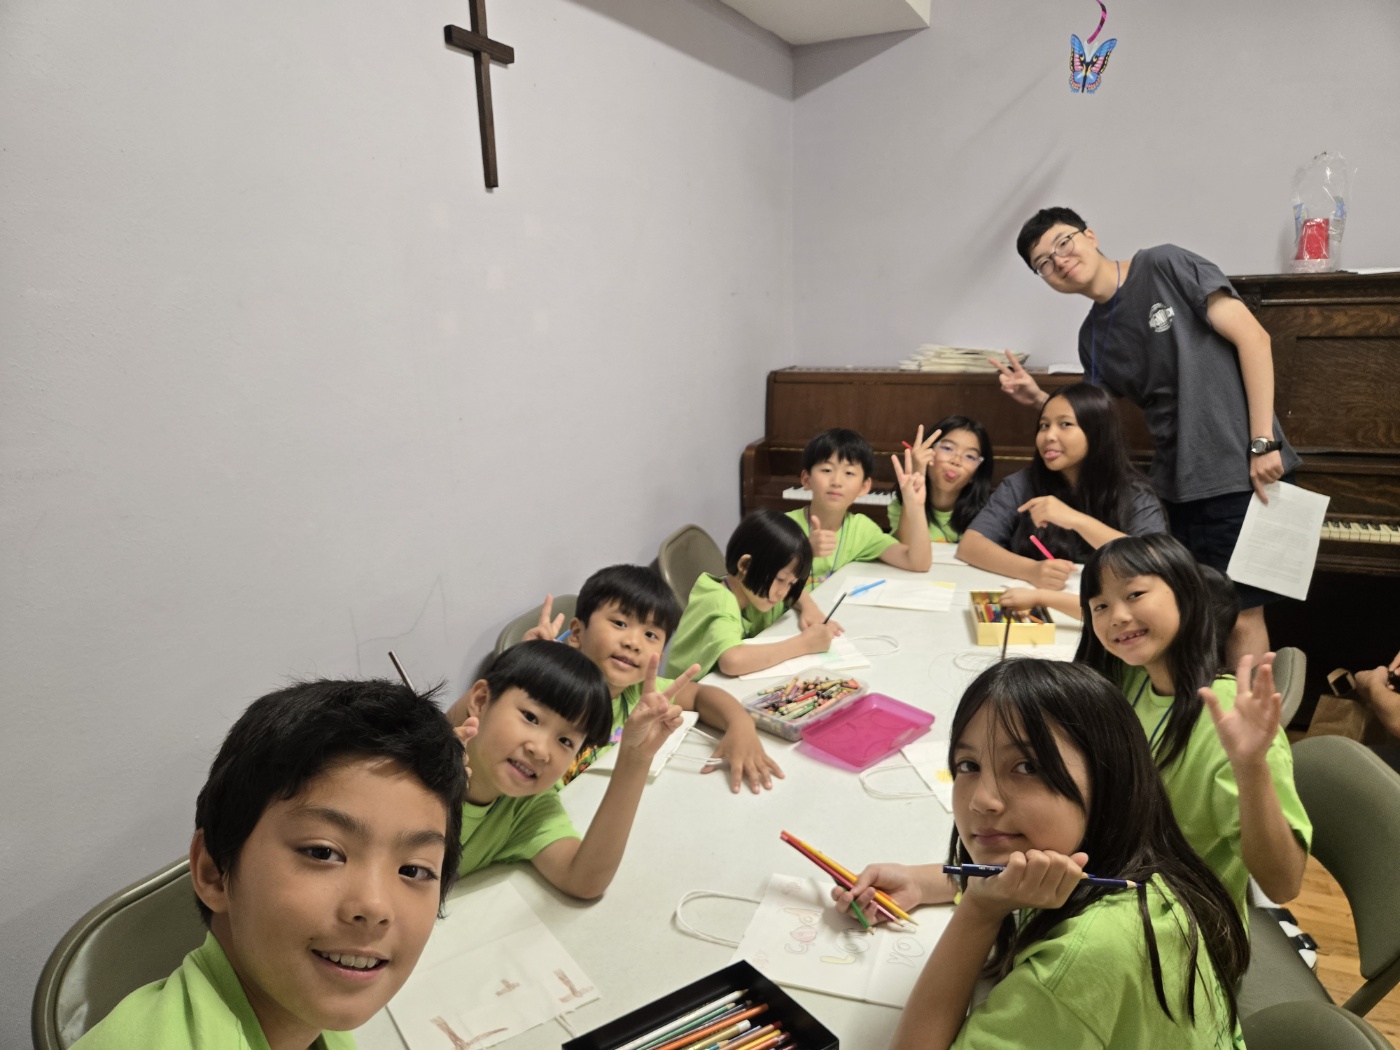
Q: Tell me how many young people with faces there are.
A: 10